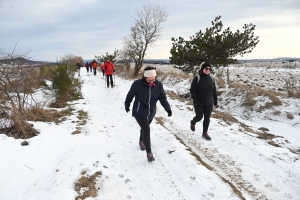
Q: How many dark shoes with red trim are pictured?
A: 4